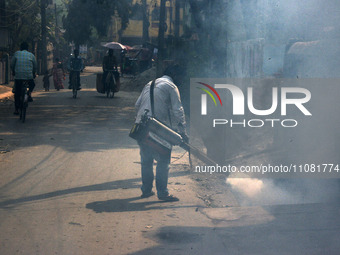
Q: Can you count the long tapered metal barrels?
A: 1